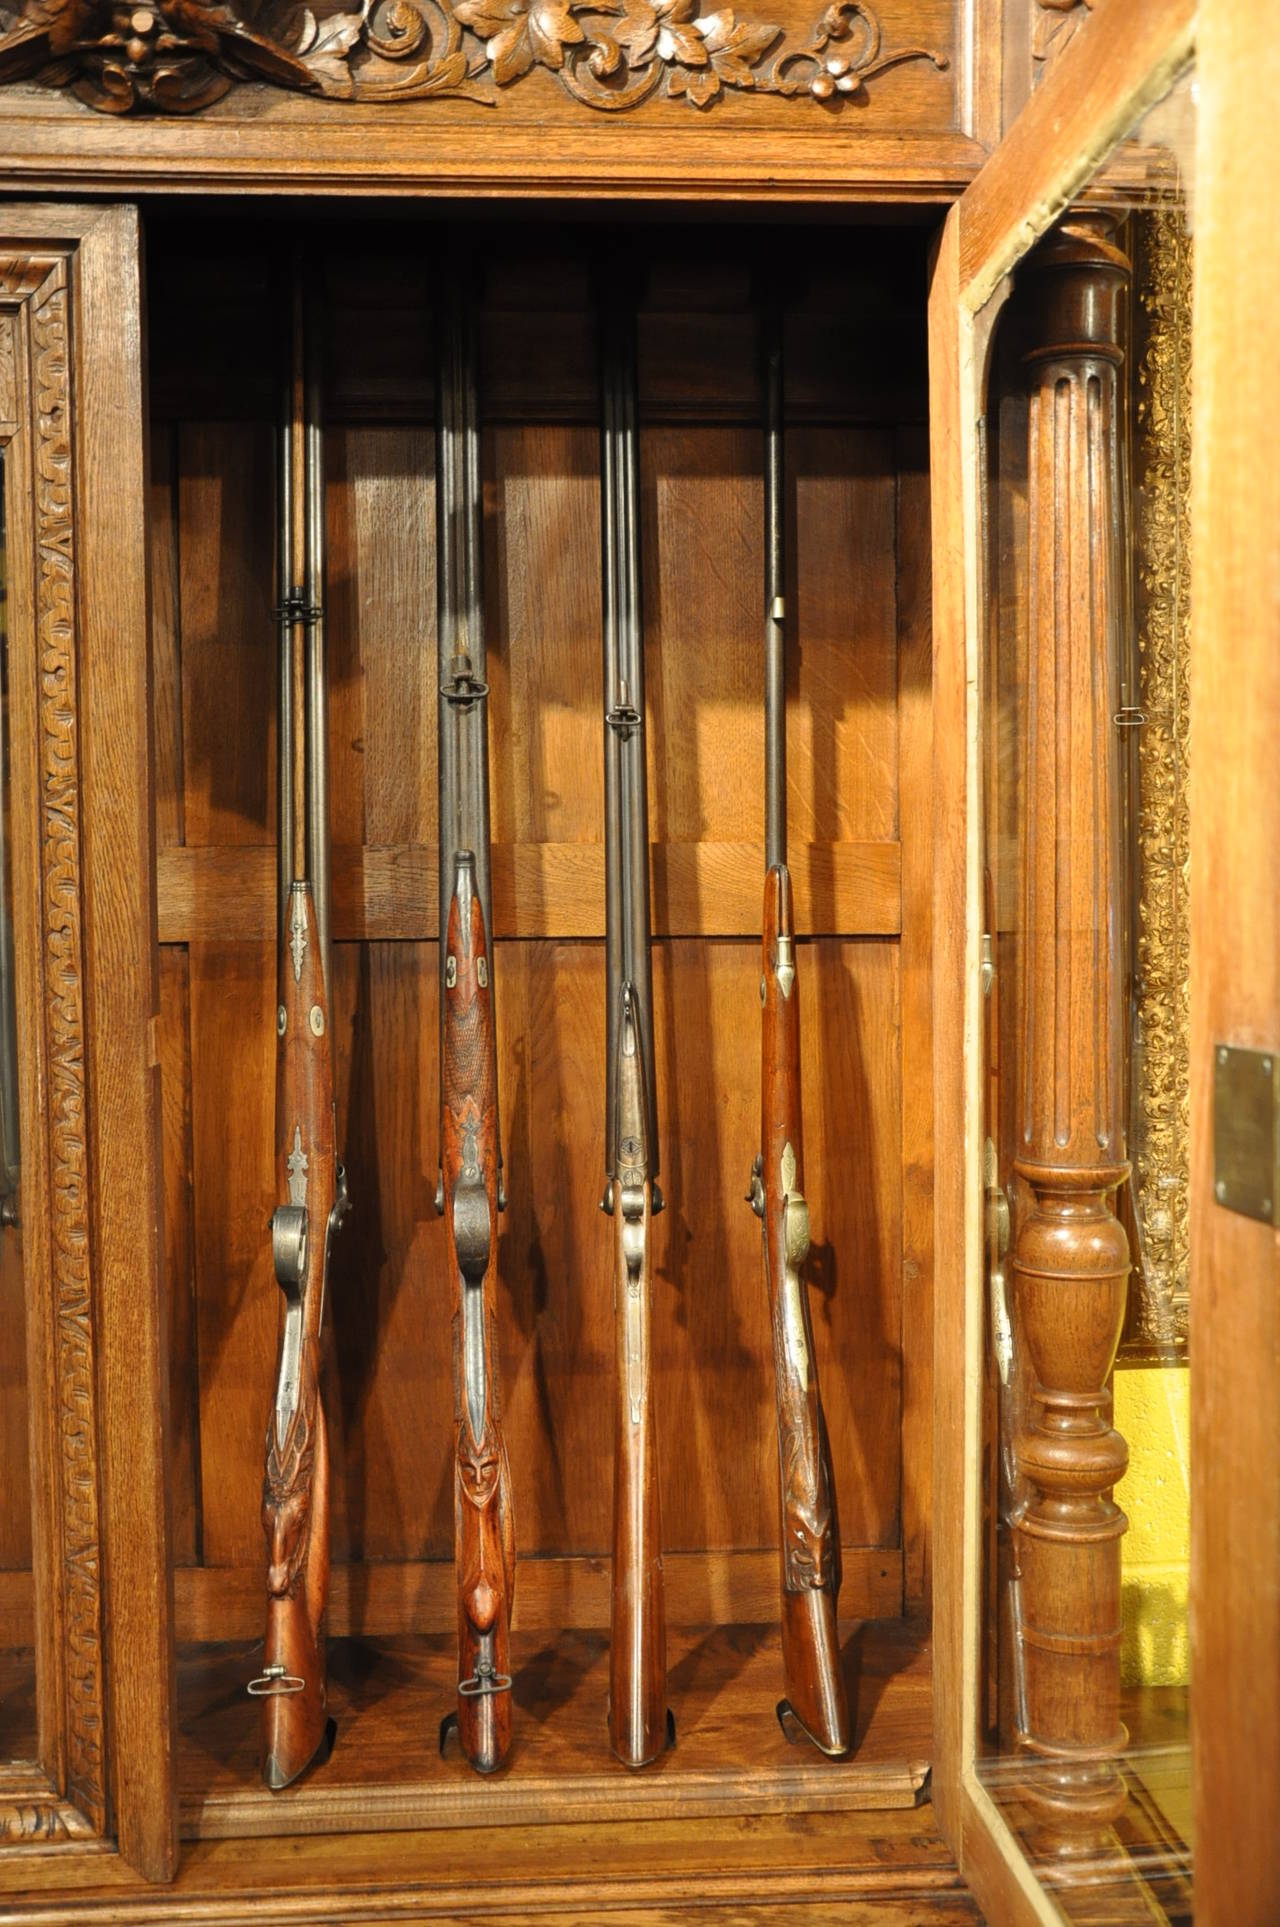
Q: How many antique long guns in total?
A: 4